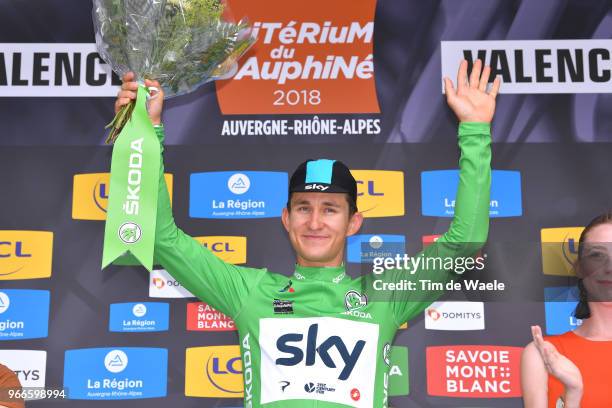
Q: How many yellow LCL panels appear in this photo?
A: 6